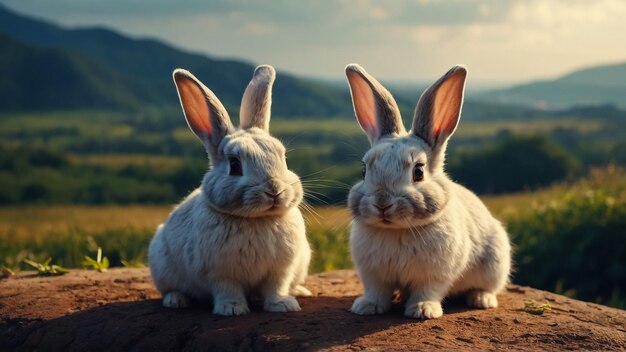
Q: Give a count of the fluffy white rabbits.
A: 2